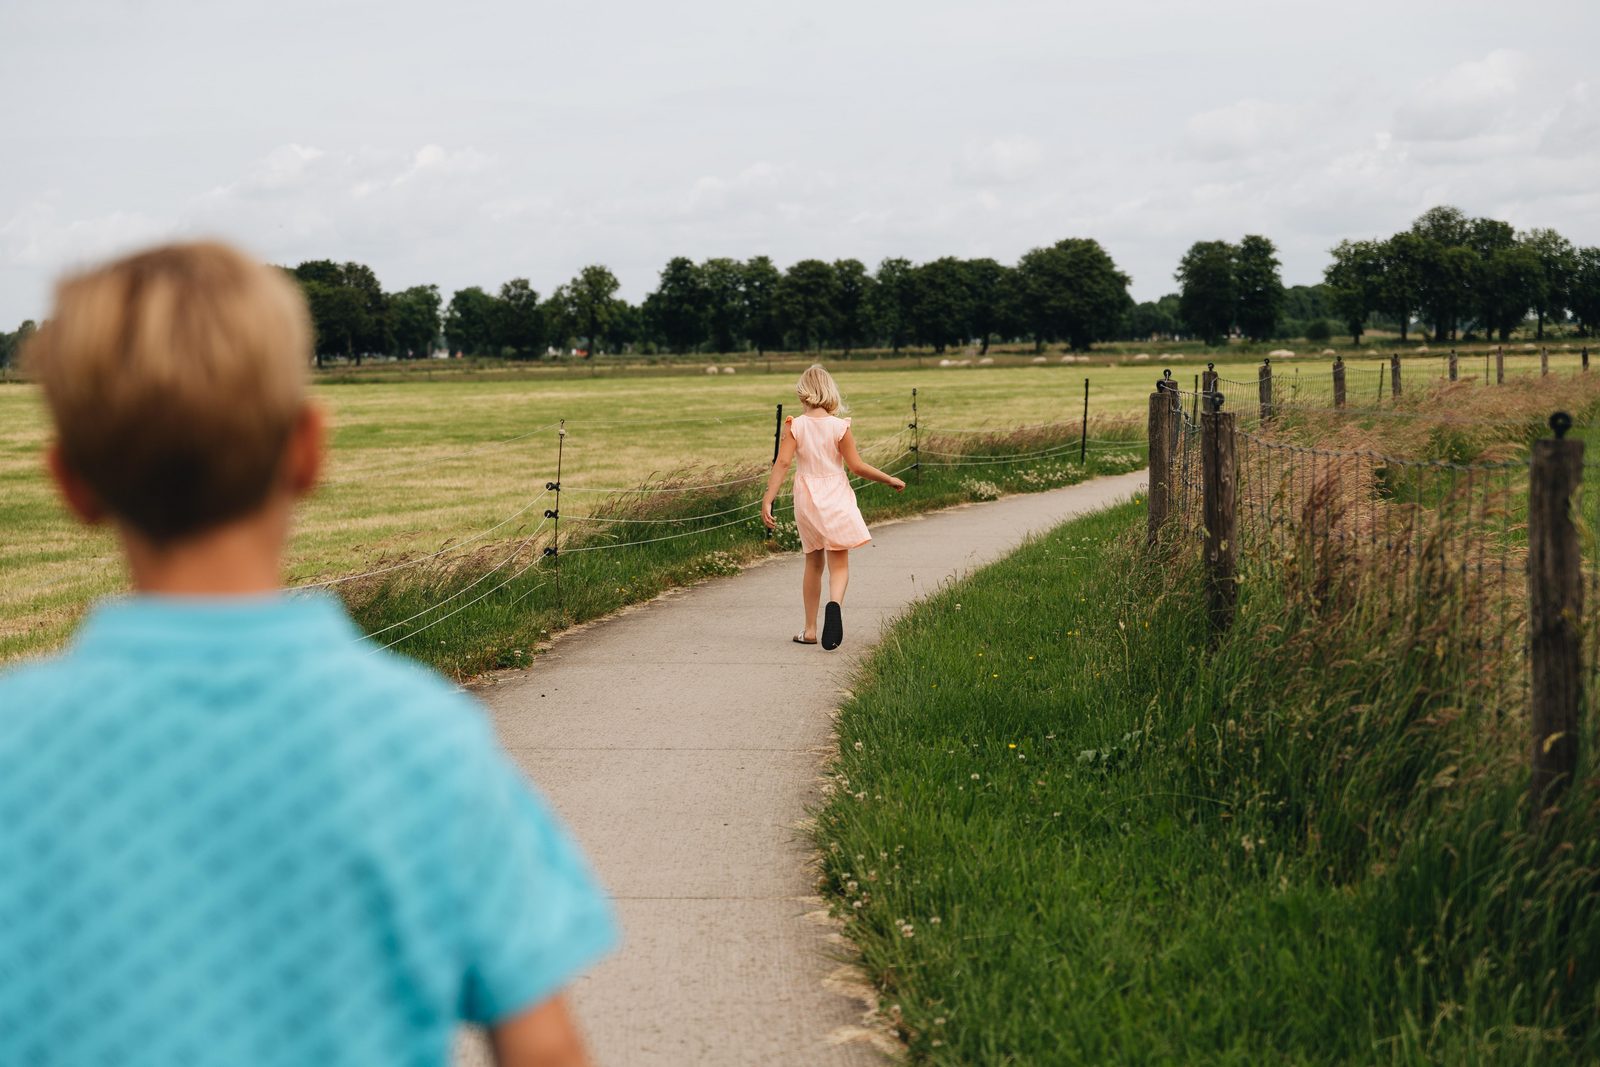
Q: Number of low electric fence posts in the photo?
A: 4